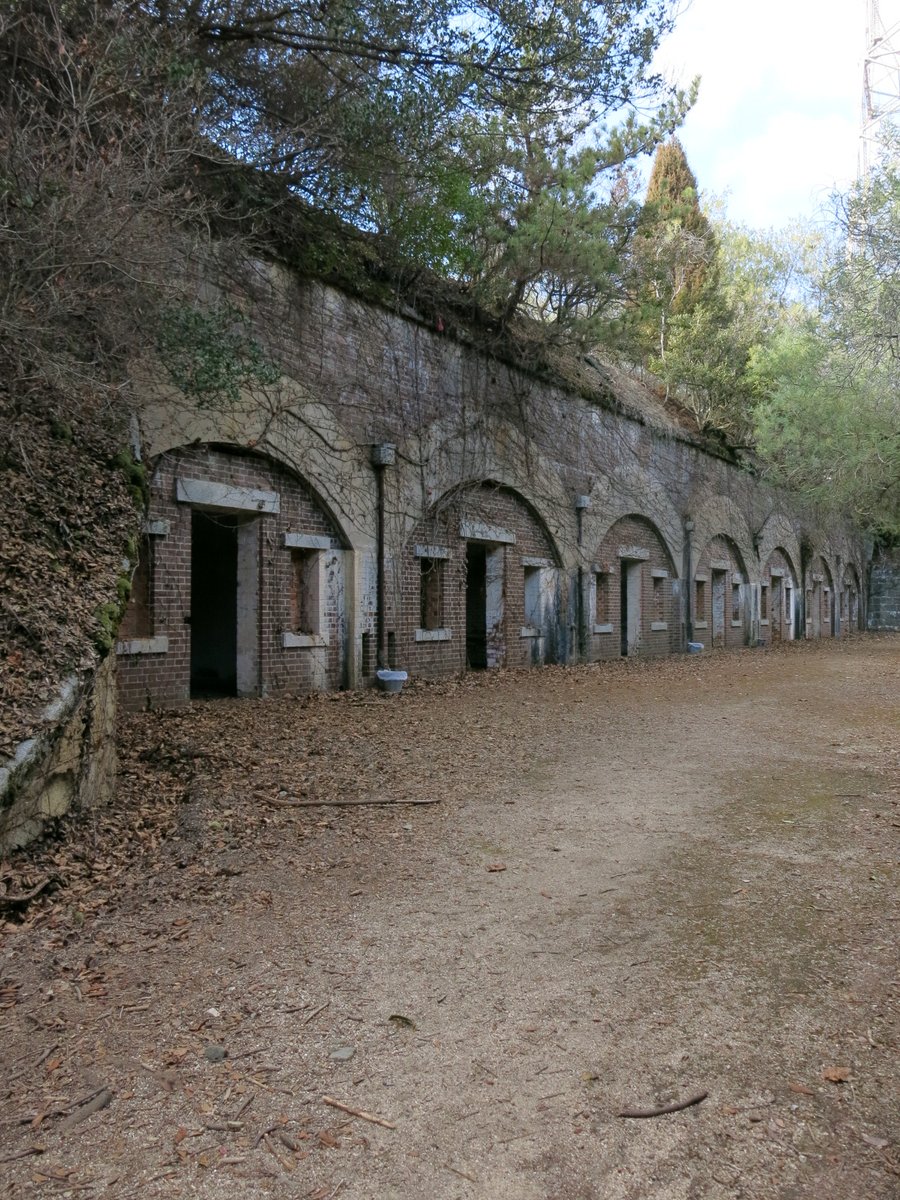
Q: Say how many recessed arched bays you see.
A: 7